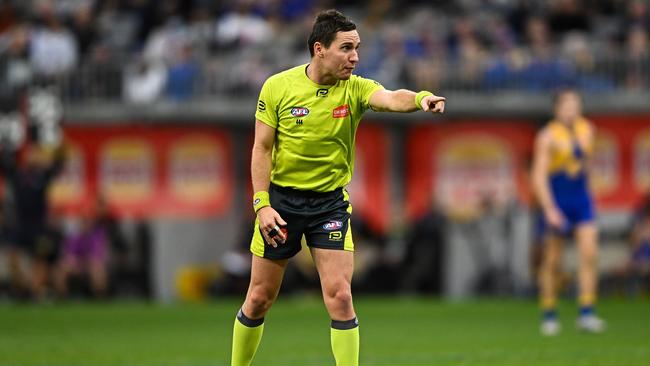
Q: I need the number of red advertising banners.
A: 4